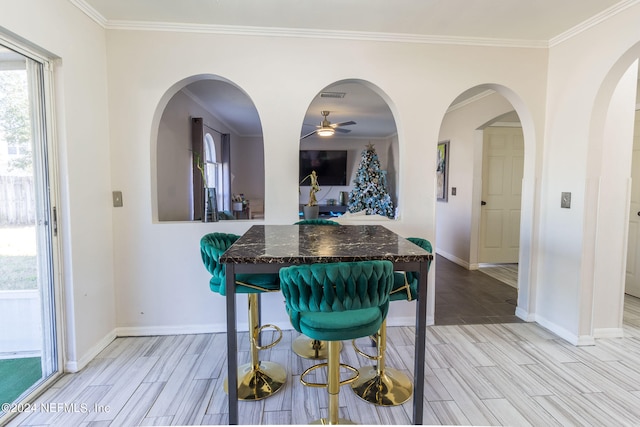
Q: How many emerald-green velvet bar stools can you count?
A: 4